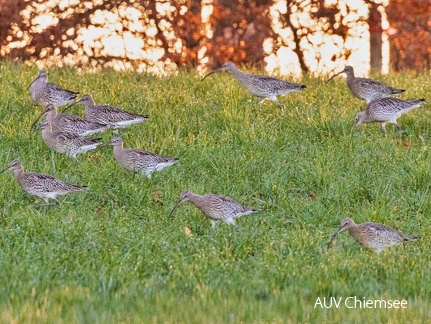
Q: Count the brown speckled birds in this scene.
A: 11